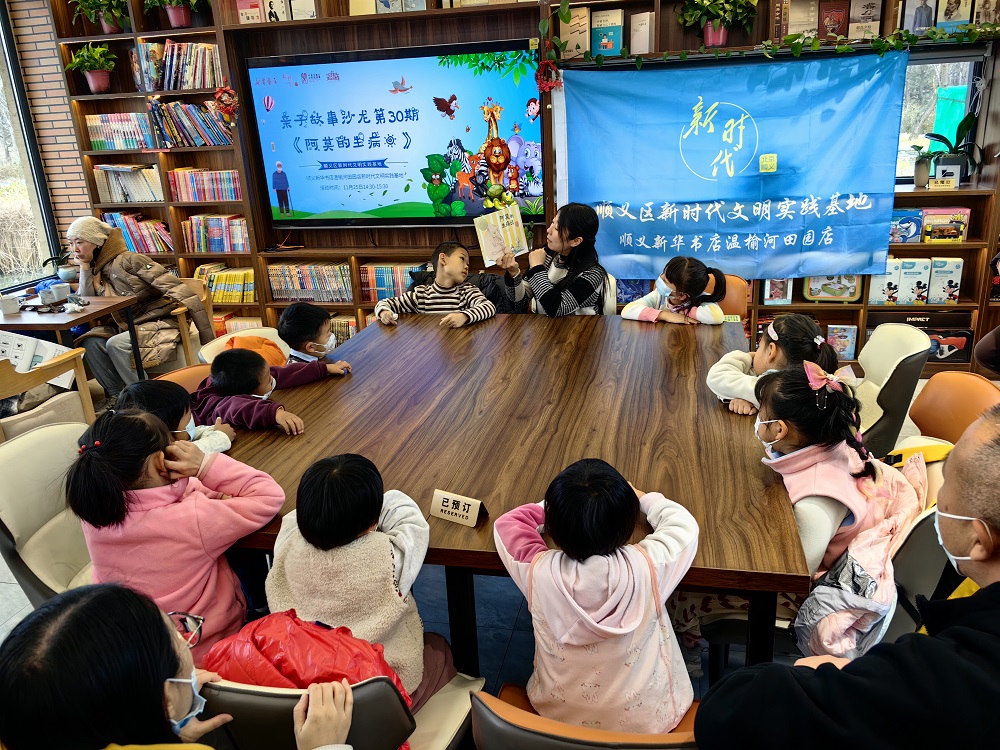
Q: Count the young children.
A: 10